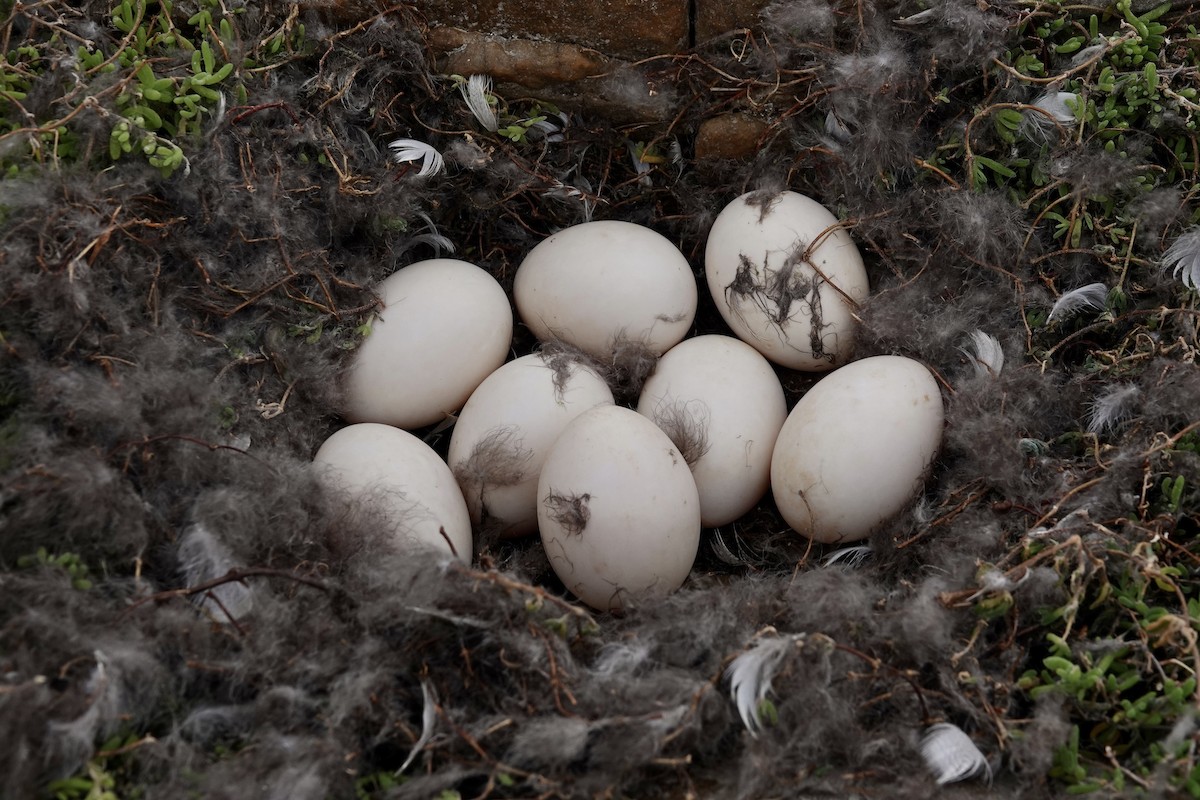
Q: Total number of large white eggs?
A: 8